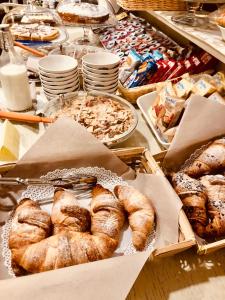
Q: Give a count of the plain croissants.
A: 5